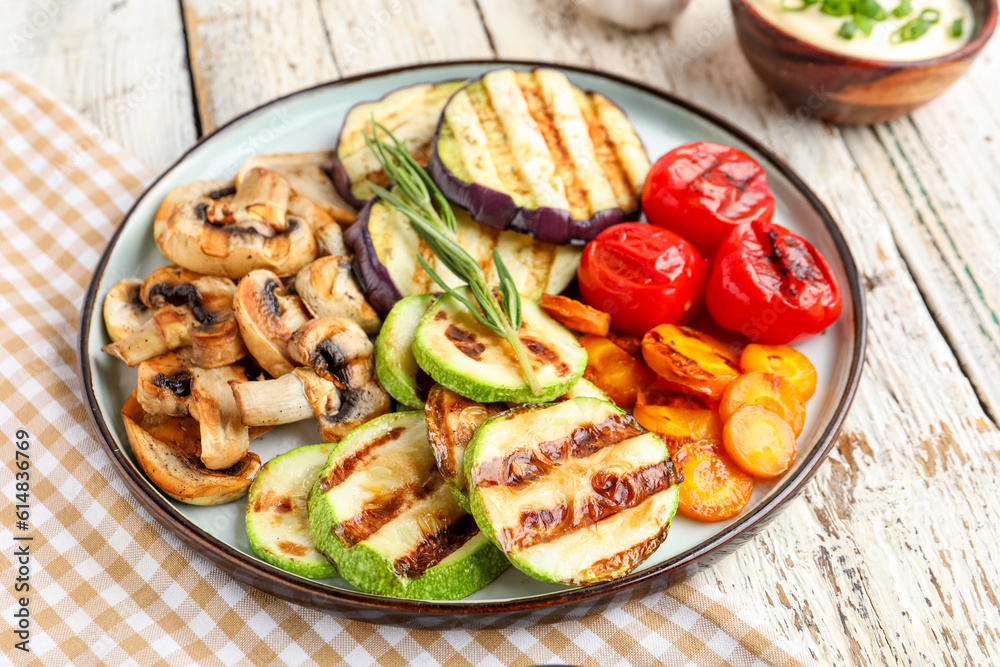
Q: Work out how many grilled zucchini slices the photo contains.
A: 7